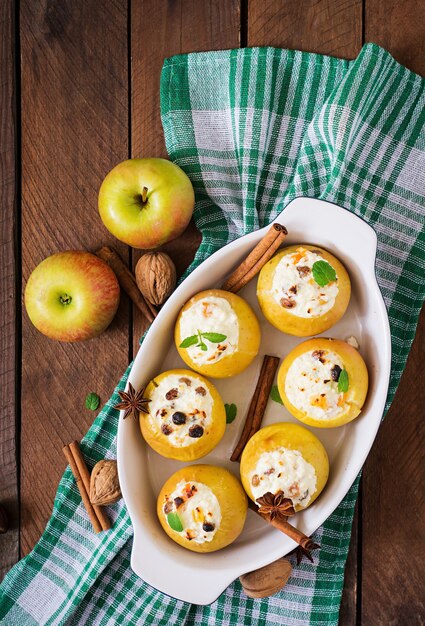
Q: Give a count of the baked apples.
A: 6